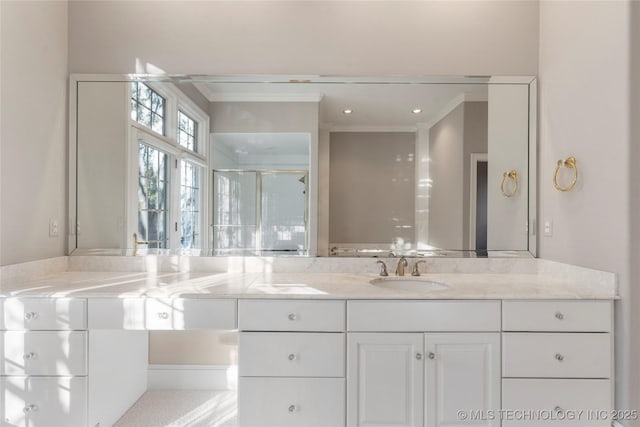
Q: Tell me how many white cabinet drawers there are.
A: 10